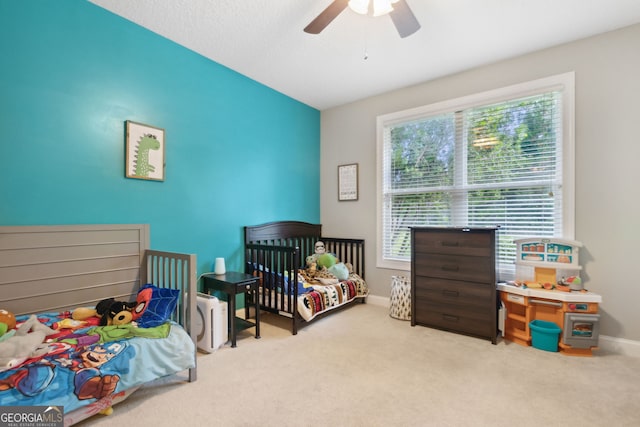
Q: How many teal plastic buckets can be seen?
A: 1